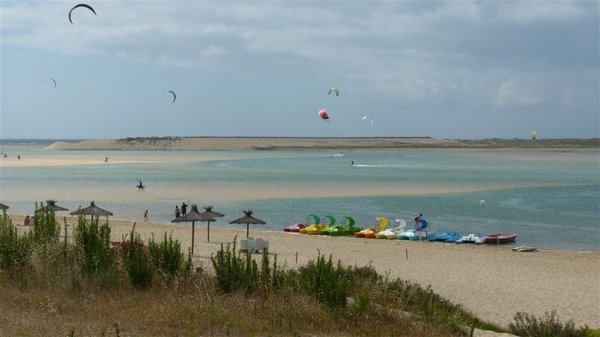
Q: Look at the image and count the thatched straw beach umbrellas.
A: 6